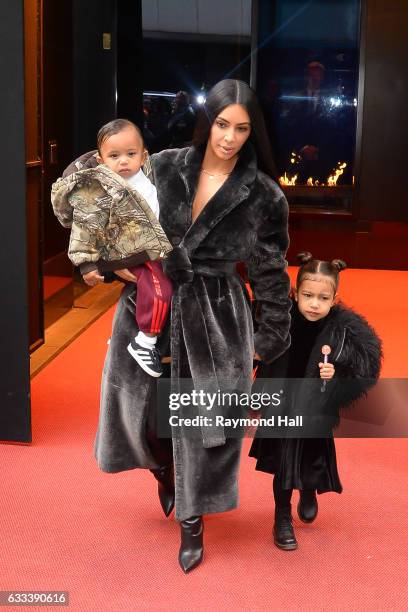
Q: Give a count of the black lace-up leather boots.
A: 2